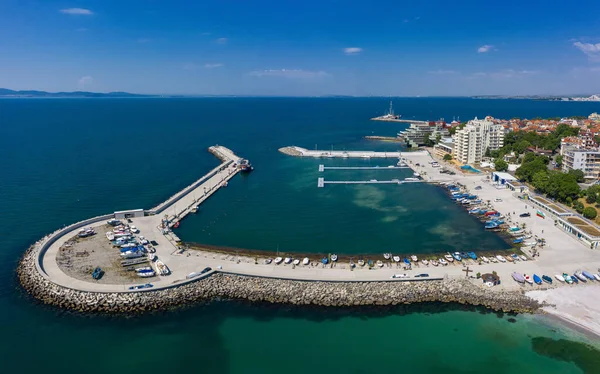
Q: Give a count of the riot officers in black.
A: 0